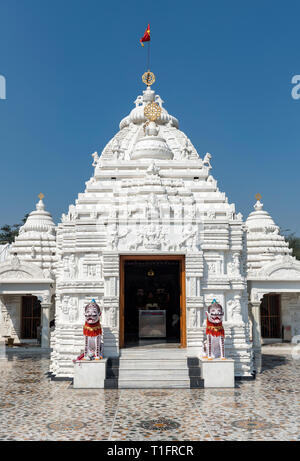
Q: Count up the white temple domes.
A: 3